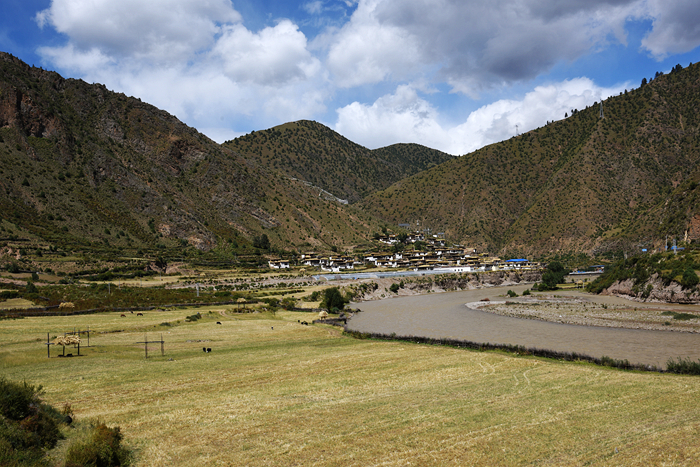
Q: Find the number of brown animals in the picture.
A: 2